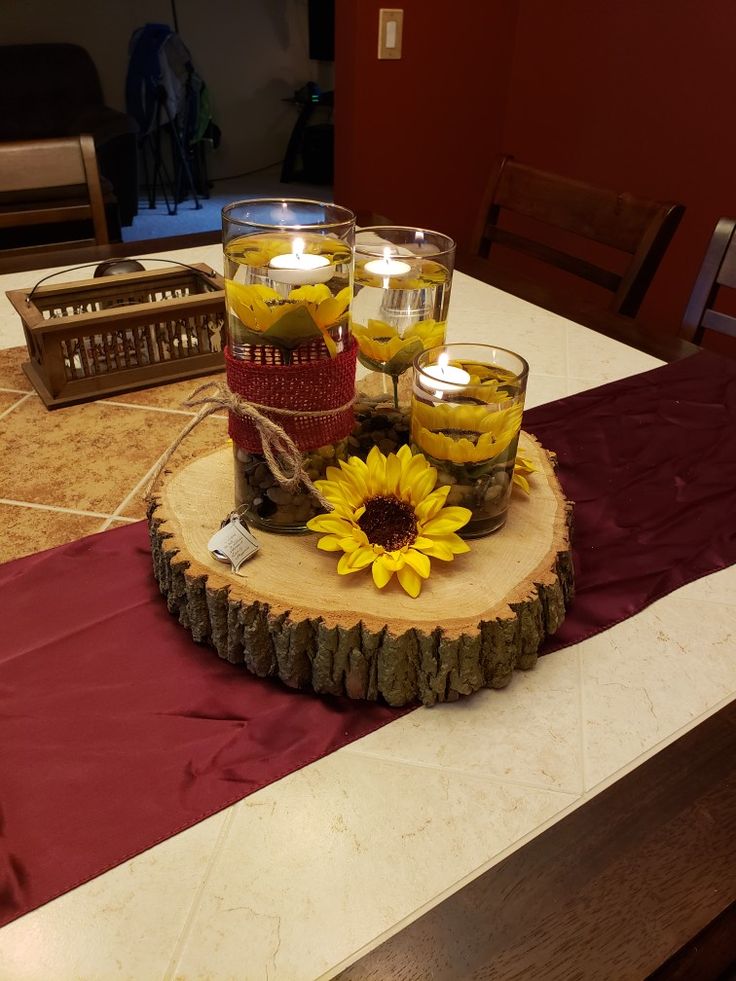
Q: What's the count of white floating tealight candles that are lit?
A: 3